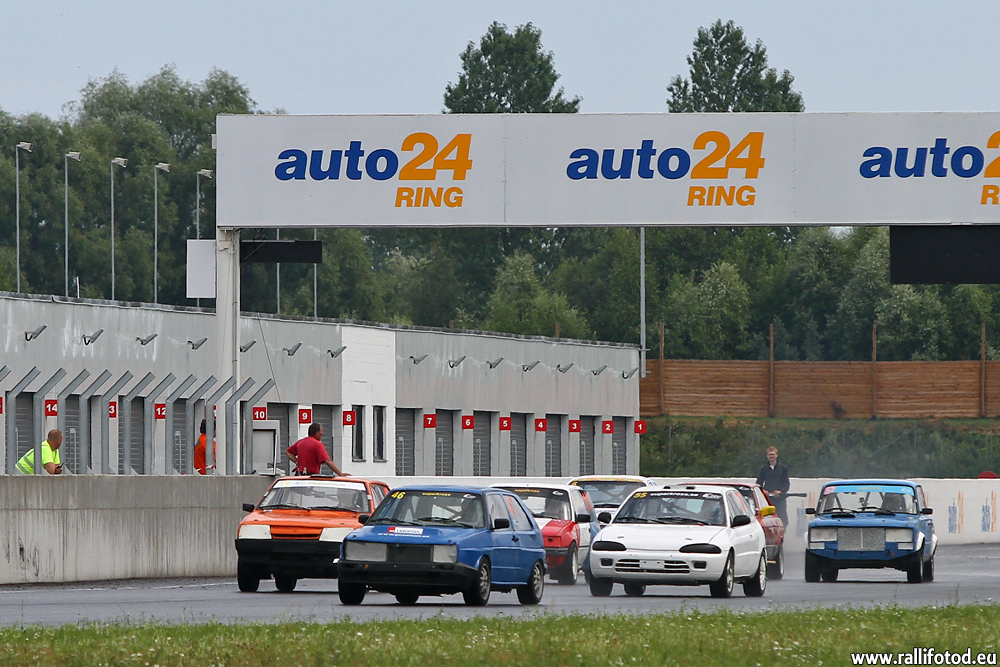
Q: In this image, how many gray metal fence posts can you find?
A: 13